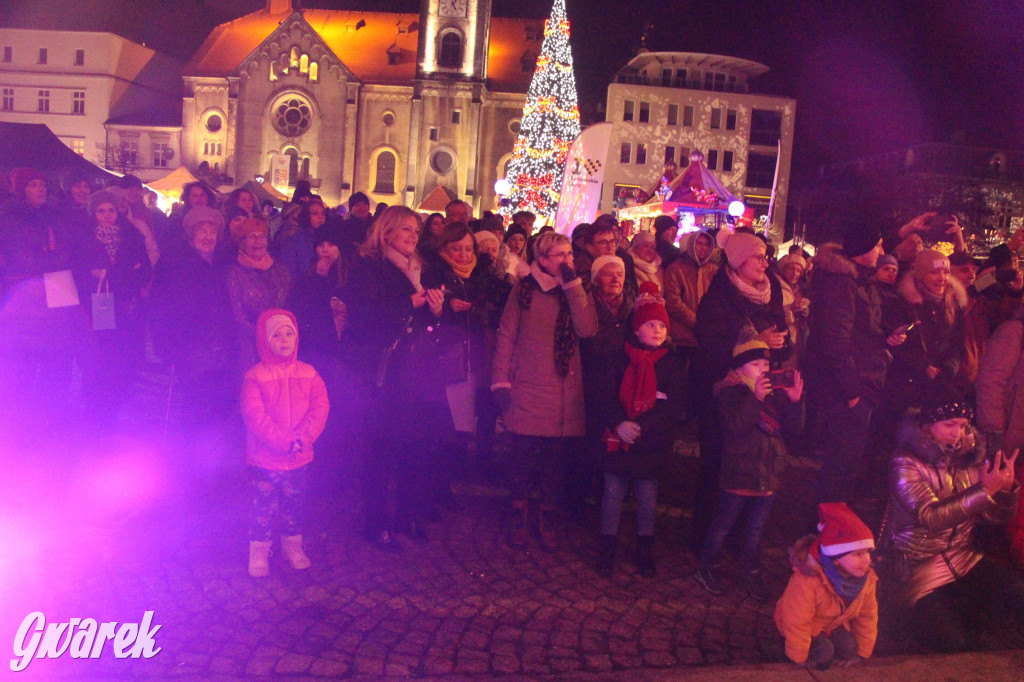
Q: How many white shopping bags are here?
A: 1